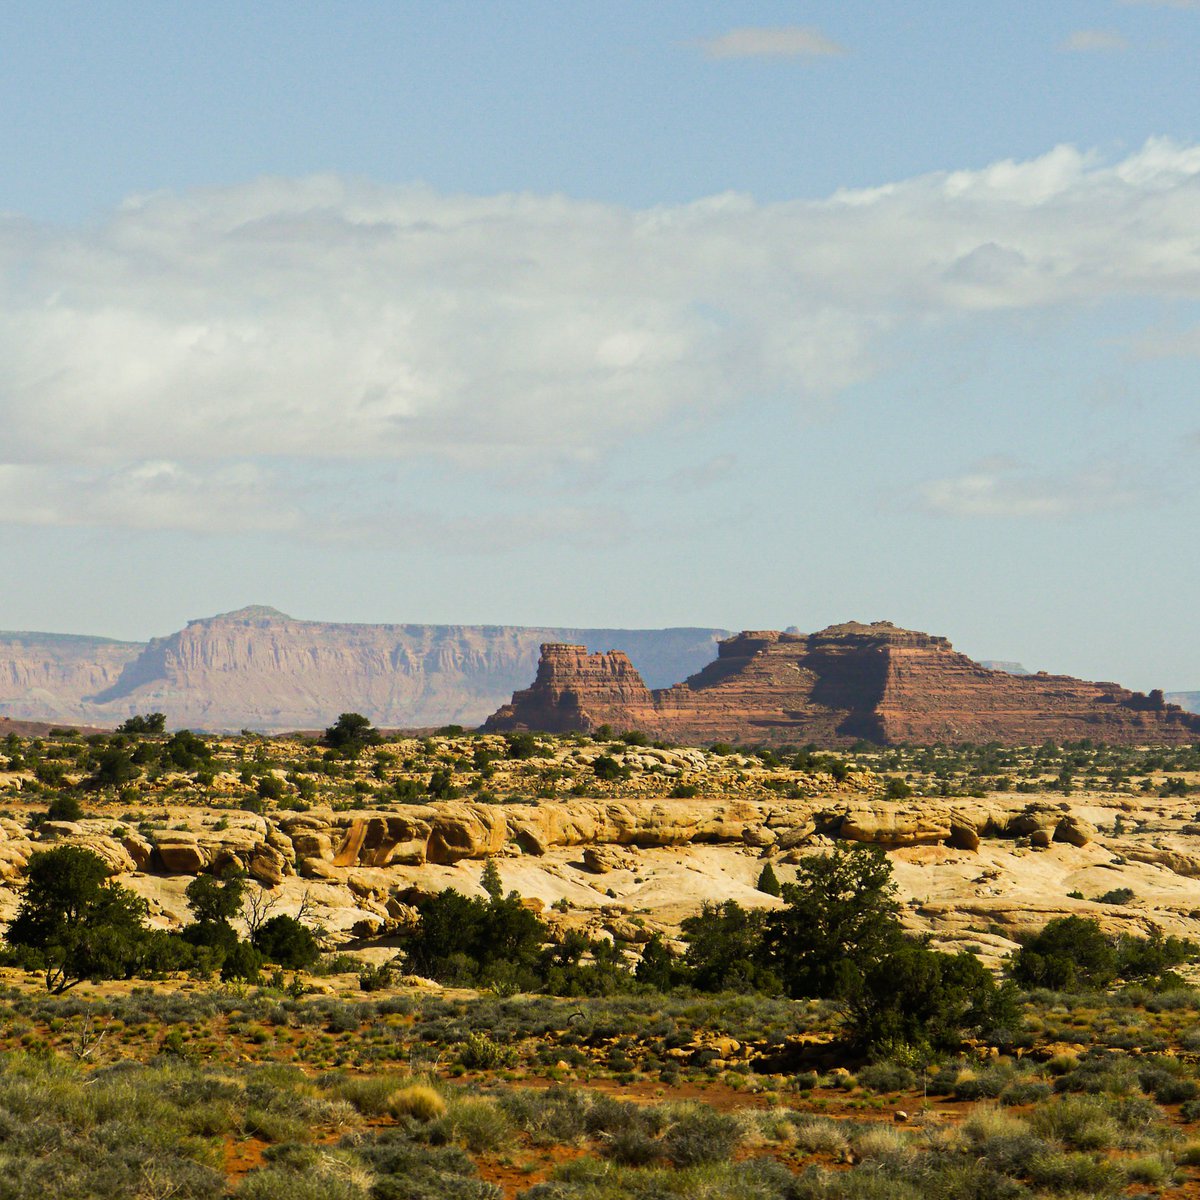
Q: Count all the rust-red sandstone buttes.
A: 2